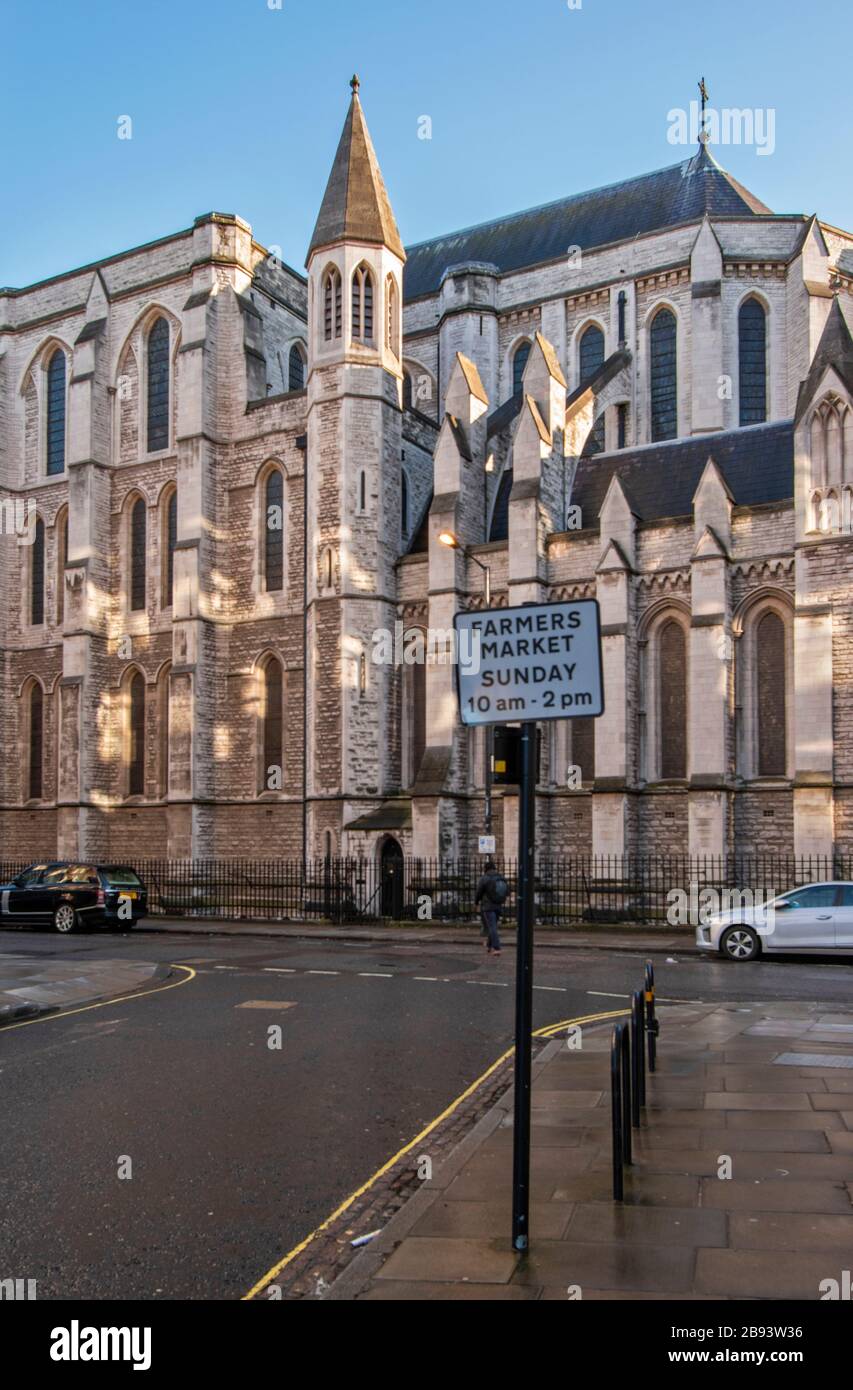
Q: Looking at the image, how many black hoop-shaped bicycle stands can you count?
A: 3